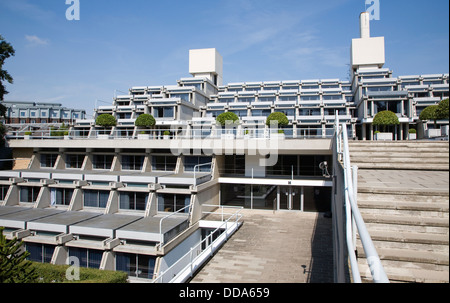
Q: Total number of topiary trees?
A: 7